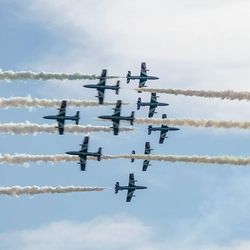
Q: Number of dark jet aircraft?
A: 9